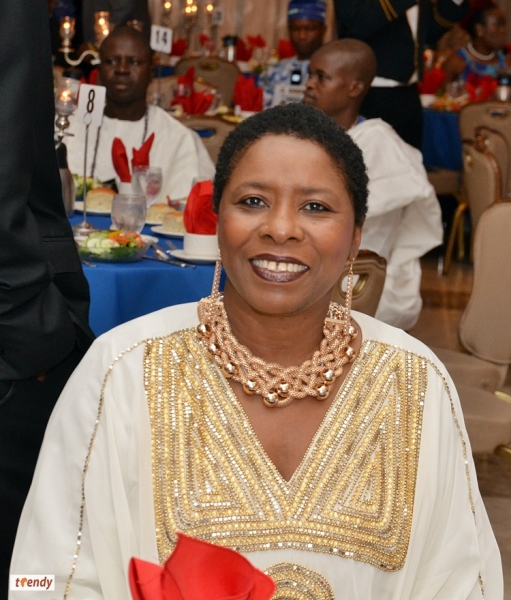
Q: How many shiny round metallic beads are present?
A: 10